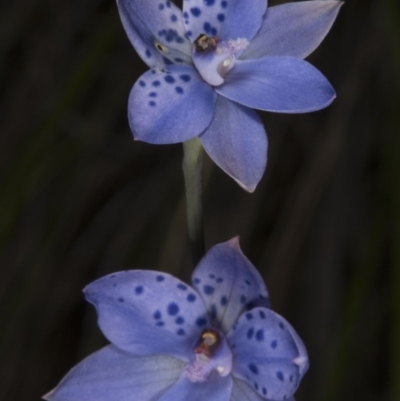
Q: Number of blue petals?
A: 12